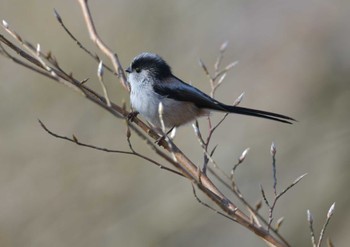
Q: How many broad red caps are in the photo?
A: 0